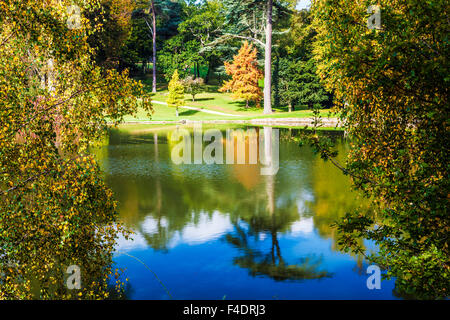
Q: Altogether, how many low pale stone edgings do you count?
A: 1